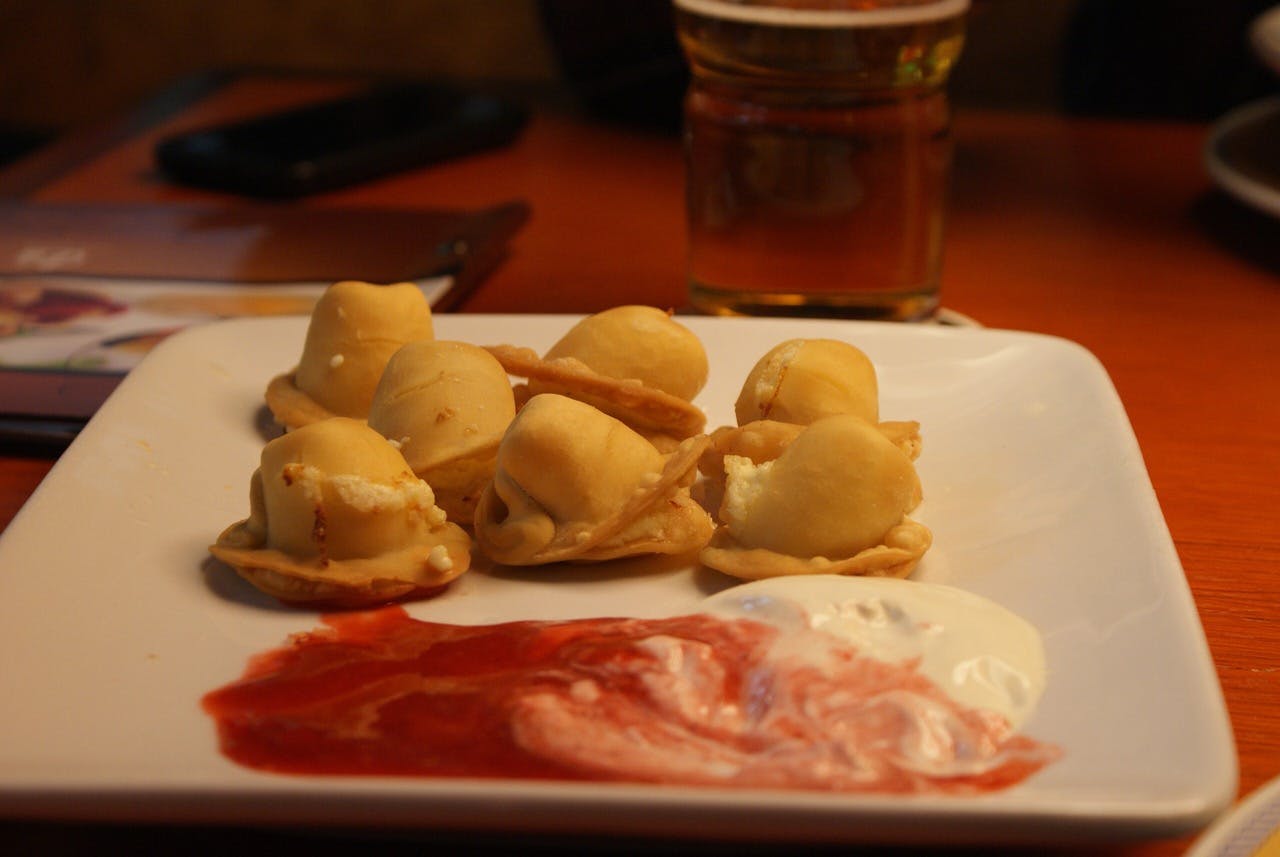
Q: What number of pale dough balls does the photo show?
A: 7